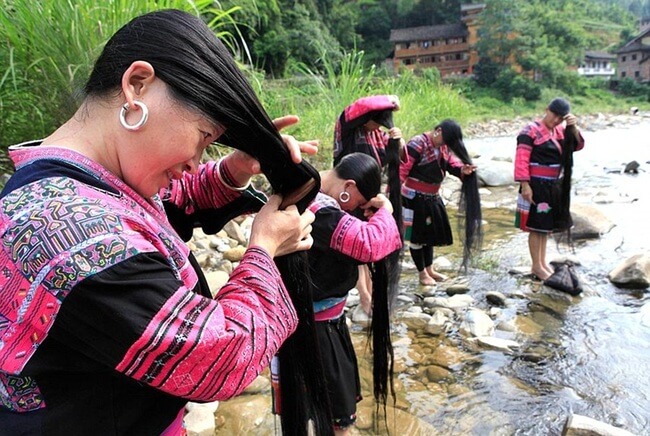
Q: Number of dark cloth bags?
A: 1